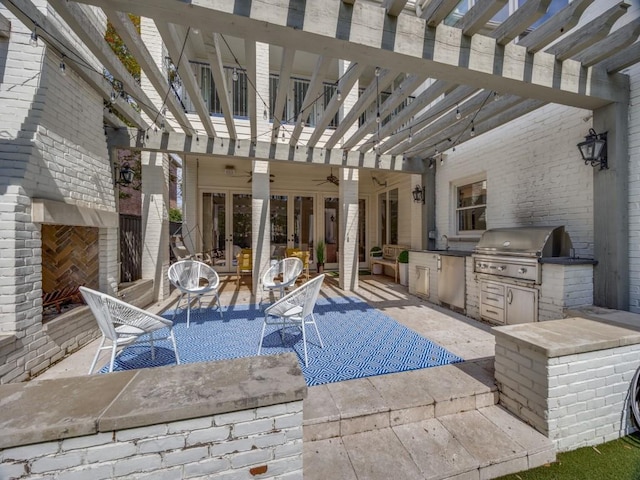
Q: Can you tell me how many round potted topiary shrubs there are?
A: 2